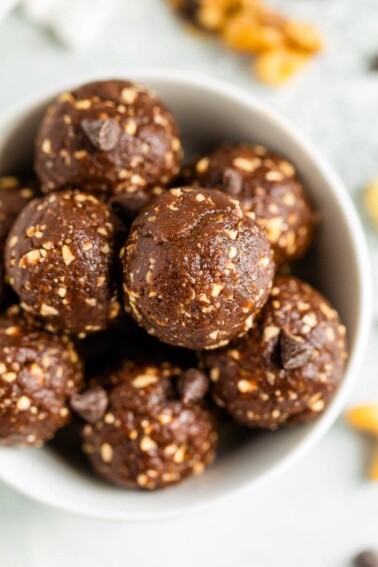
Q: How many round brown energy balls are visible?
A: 8